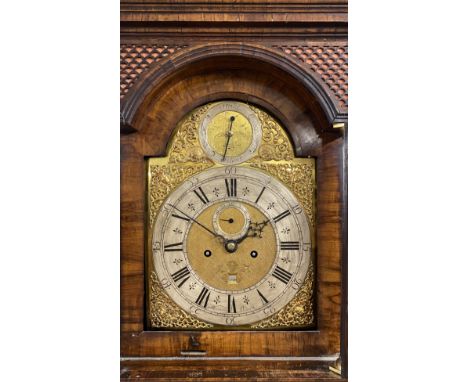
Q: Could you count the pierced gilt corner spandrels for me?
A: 4